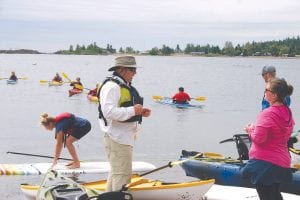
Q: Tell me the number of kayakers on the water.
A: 5